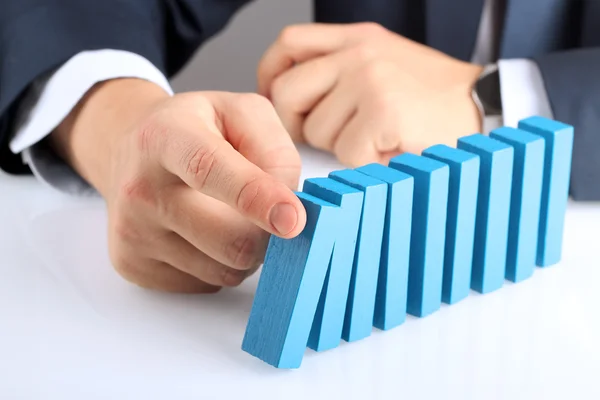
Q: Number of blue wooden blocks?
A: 9